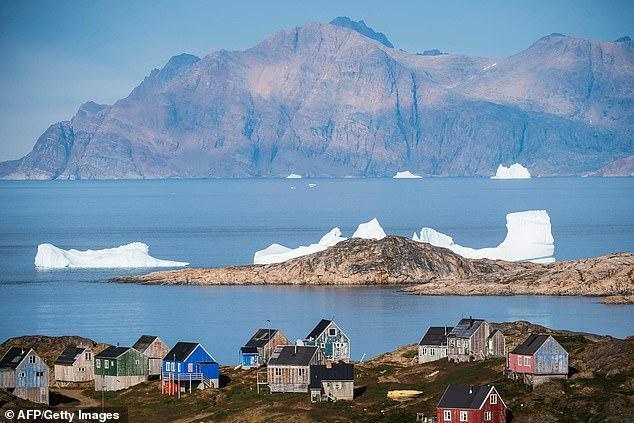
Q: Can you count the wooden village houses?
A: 14